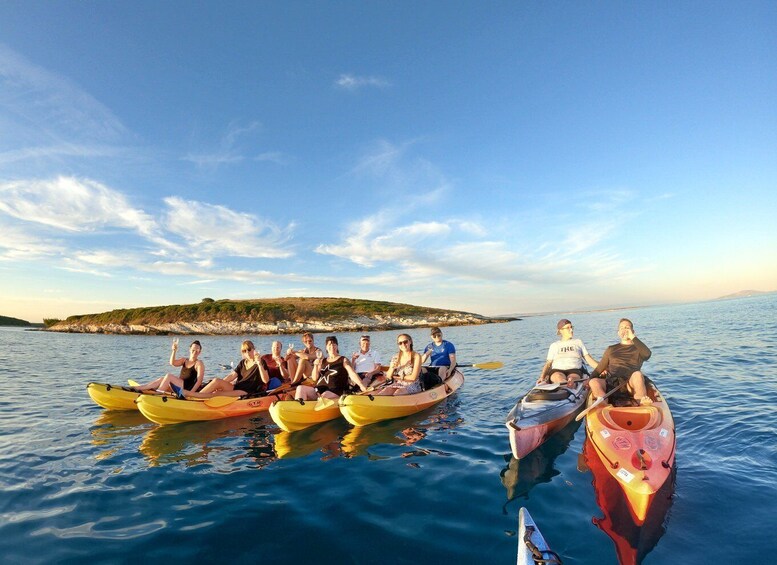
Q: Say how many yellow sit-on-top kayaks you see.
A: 4